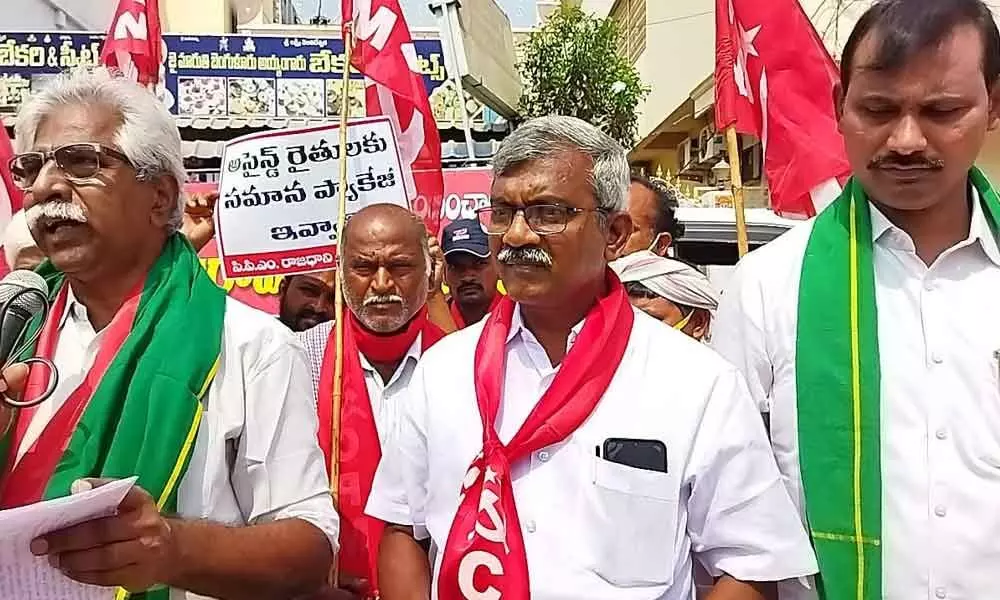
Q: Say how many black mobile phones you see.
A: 1